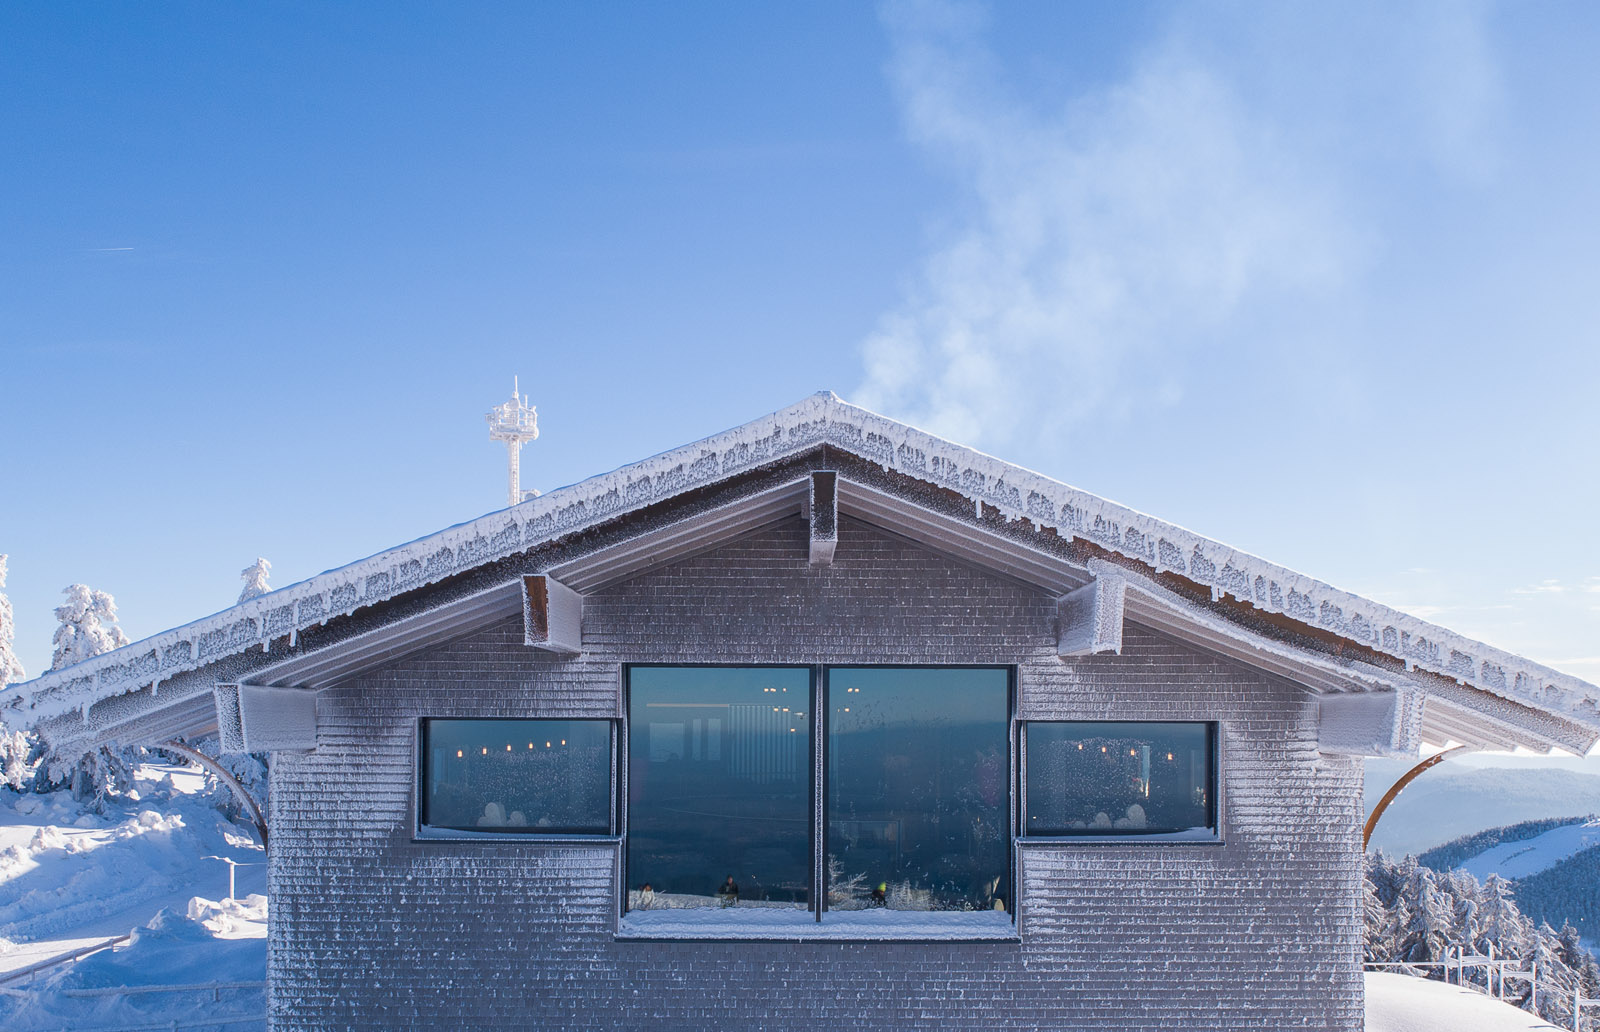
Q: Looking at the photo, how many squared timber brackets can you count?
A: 5